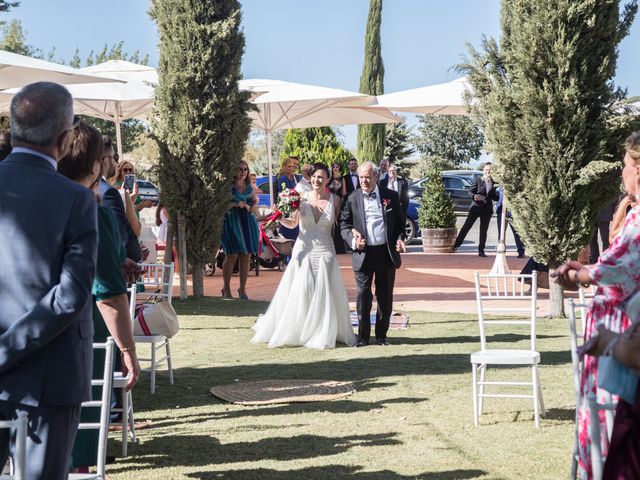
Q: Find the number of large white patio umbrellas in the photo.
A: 4